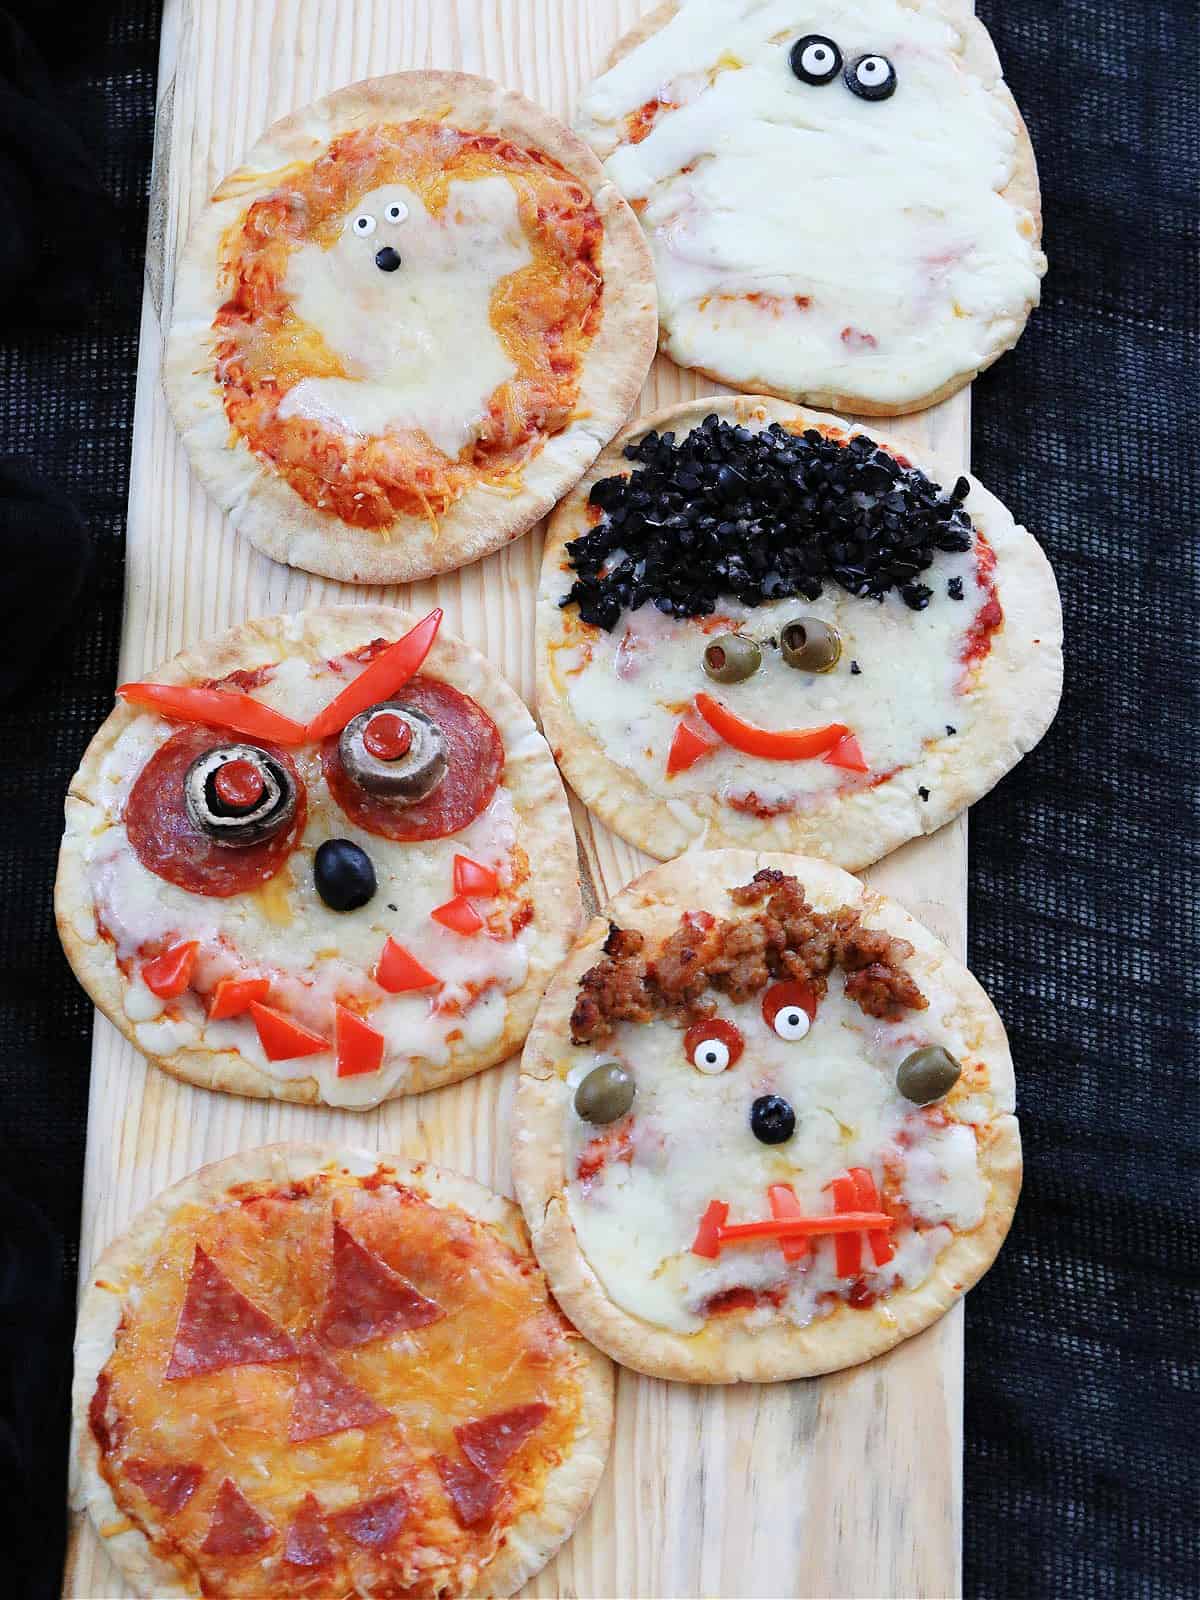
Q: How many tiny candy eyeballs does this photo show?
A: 6